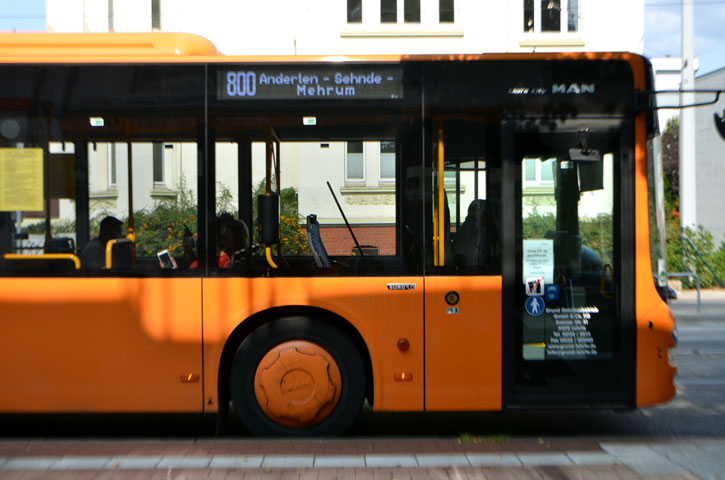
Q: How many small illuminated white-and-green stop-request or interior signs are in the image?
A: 2